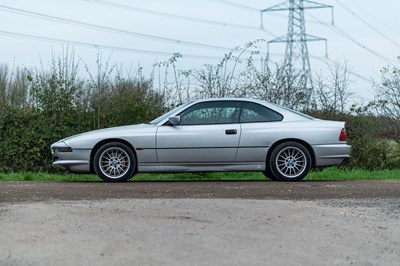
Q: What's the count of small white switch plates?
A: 0